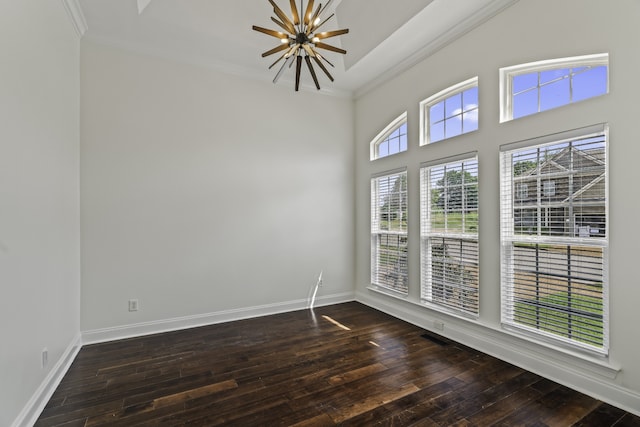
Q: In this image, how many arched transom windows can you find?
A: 3